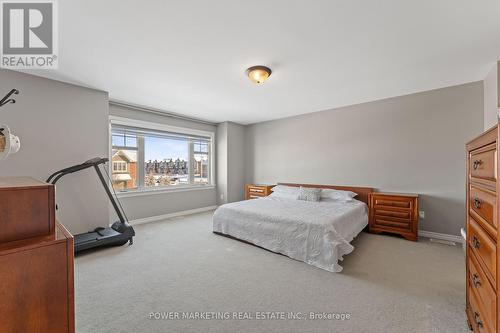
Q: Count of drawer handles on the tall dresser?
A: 5